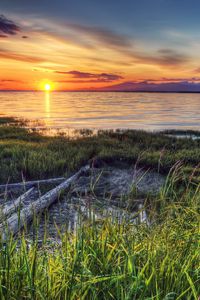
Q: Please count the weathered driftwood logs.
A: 3